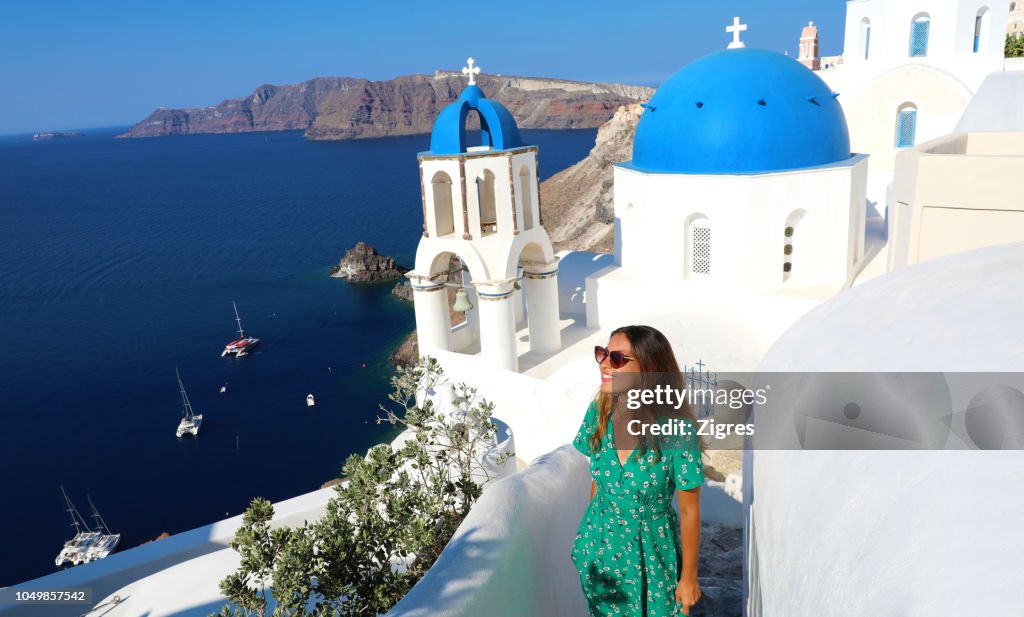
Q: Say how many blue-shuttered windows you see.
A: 4